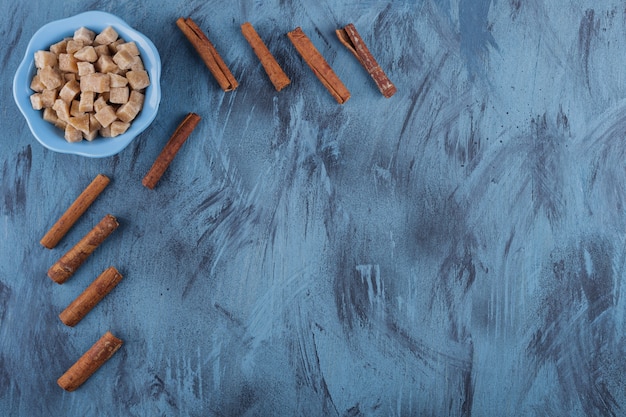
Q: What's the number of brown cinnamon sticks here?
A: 9